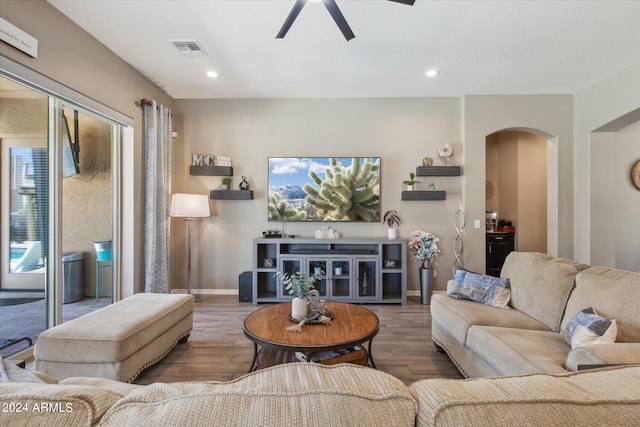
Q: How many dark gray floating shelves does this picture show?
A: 4